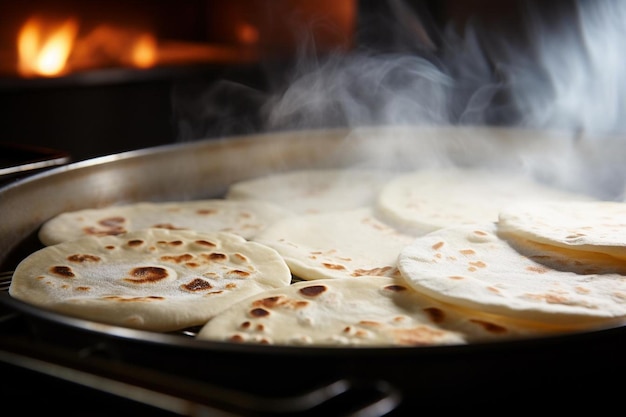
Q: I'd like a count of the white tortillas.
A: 8